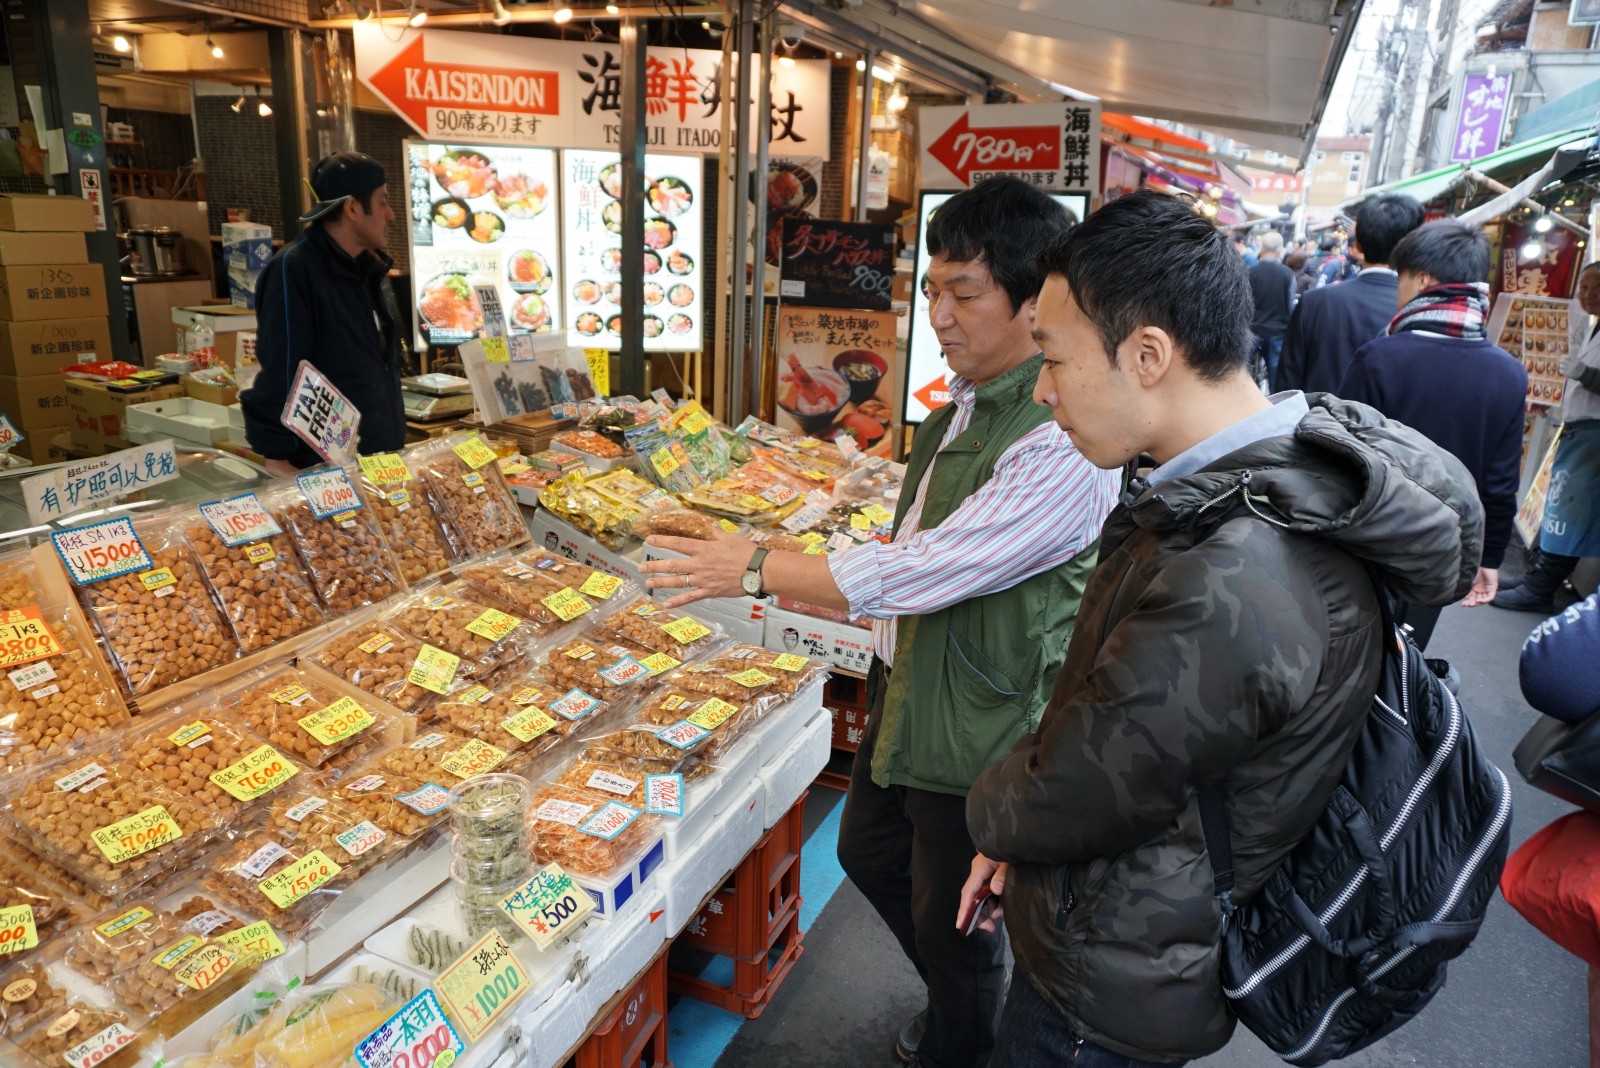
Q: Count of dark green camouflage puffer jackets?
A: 1